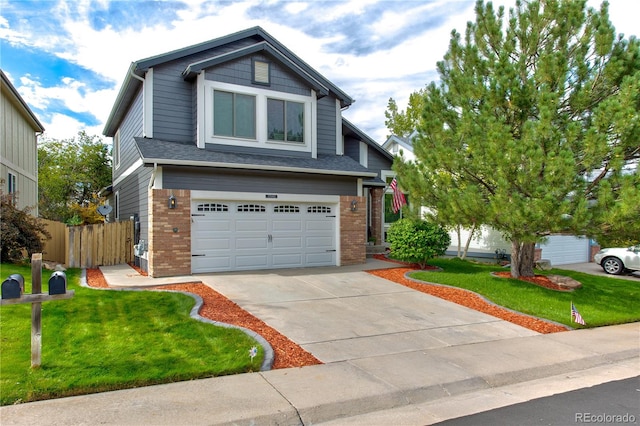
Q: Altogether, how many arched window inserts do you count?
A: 4